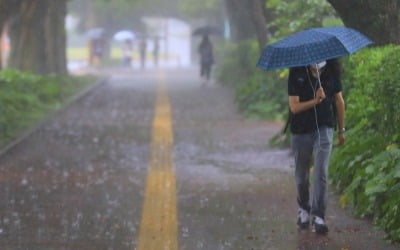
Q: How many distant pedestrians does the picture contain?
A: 5